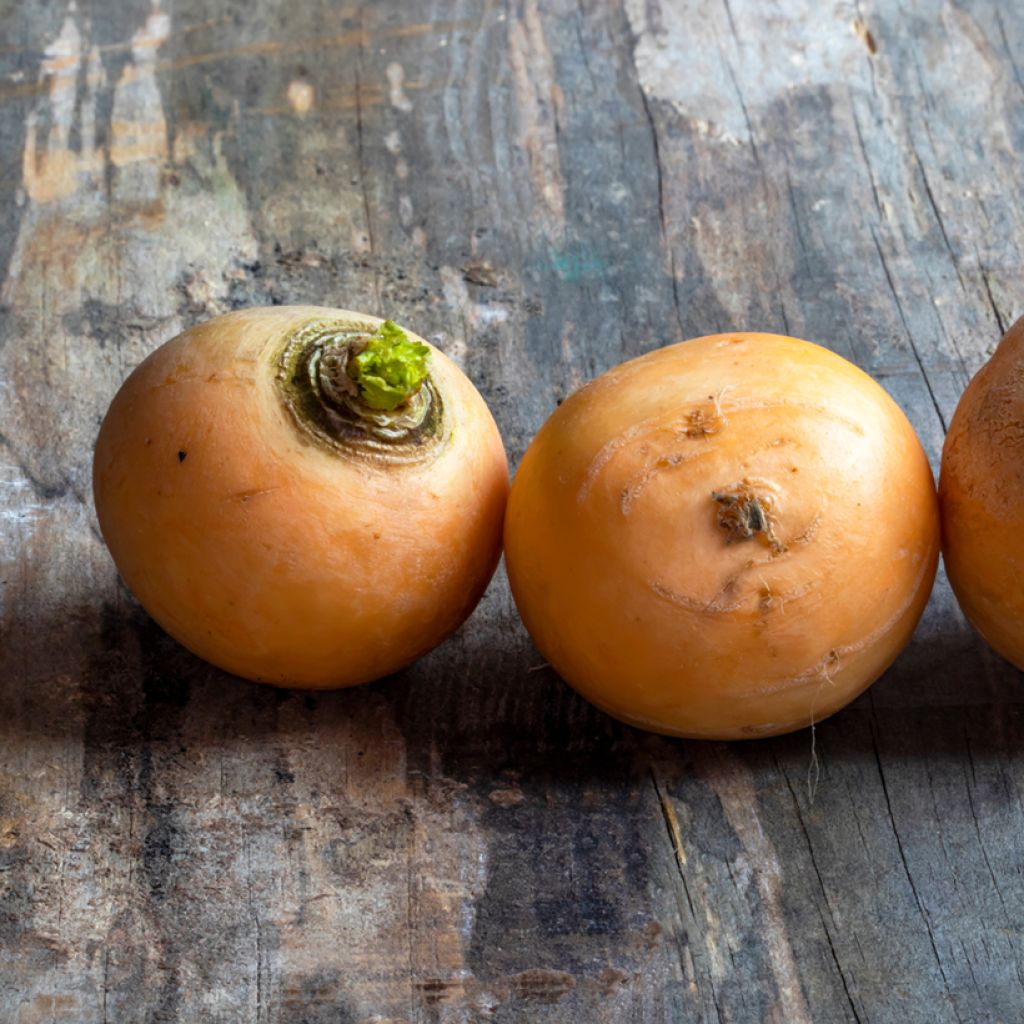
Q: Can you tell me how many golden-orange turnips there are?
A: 3